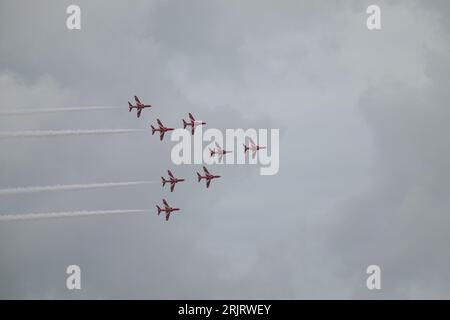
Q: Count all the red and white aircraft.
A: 8